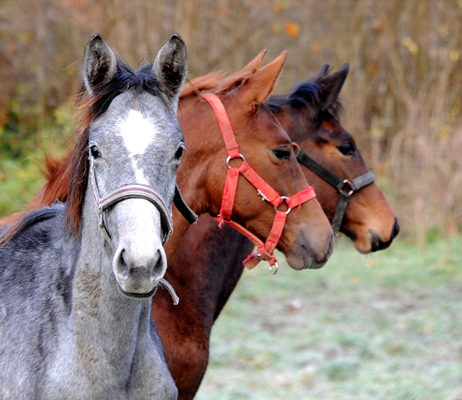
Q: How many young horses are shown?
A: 3